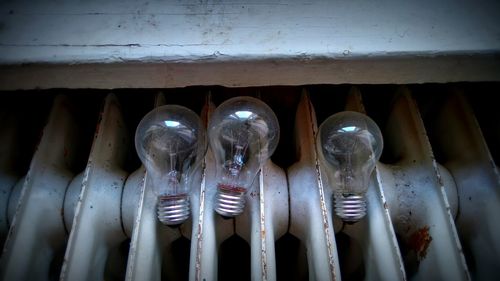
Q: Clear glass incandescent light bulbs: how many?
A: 3